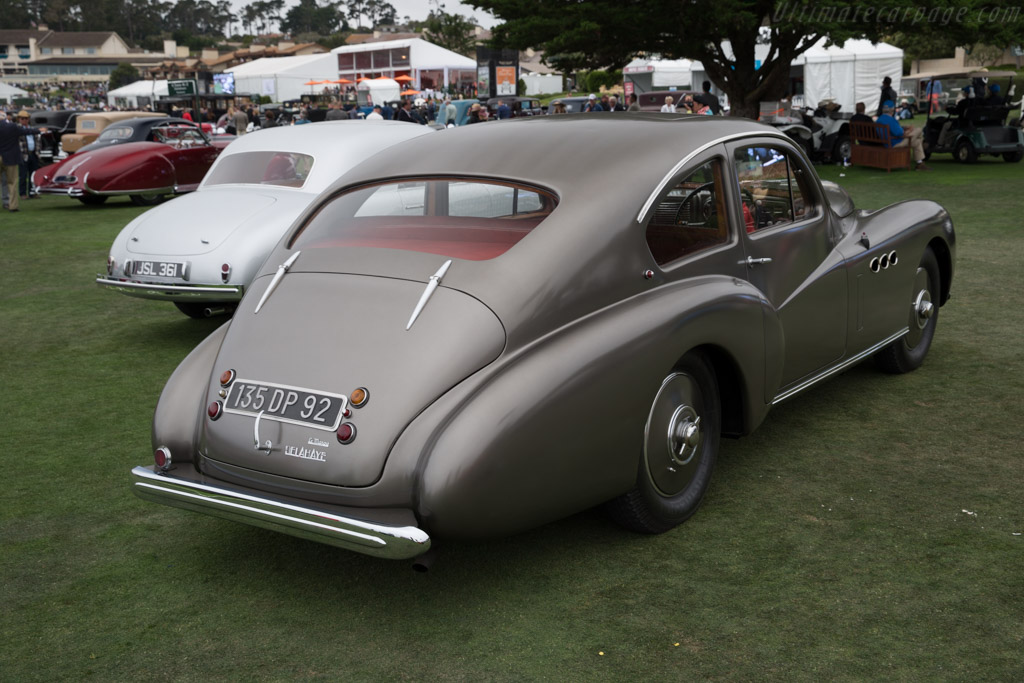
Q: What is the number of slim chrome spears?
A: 2